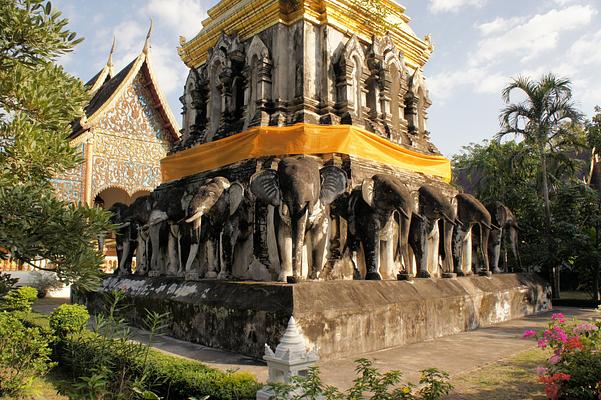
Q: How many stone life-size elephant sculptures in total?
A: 9